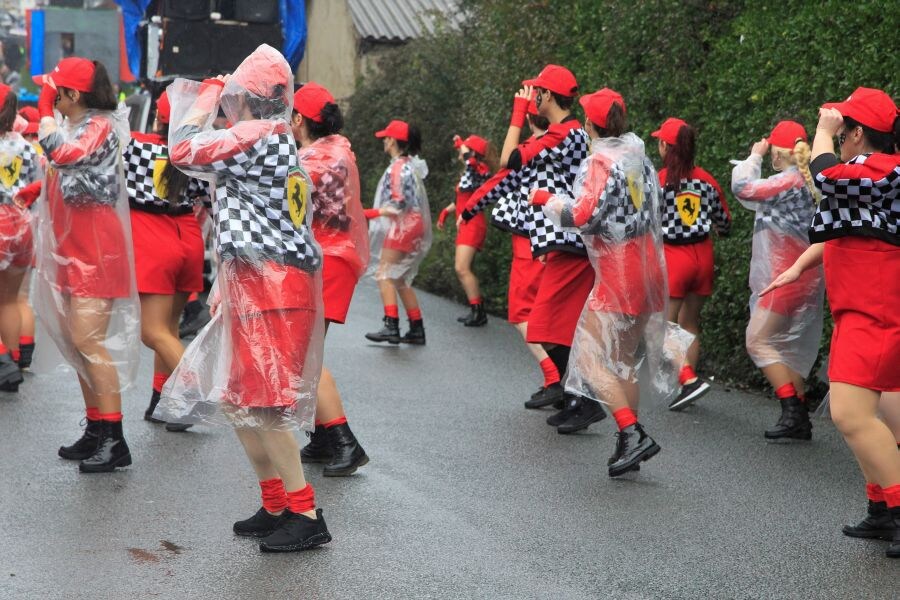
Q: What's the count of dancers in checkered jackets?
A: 13